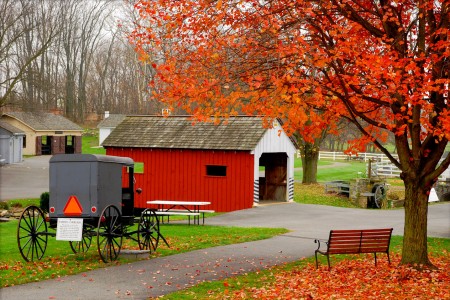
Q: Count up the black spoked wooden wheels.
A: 4